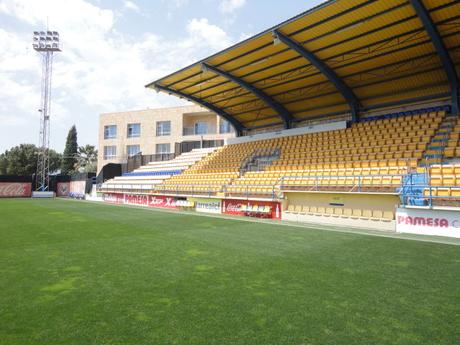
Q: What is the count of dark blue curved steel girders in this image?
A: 4